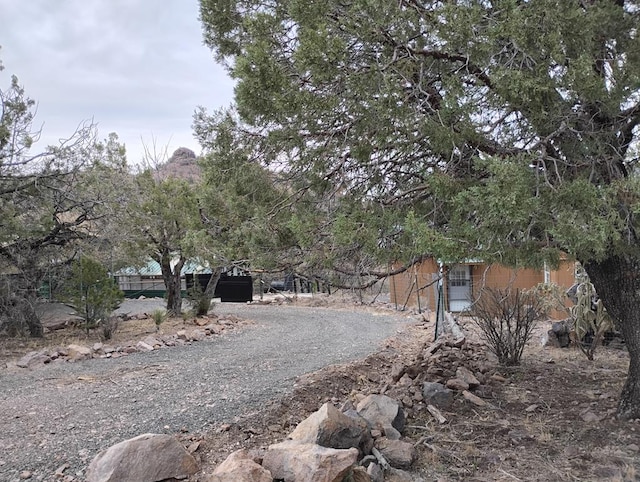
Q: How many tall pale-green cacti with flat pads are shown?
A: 1